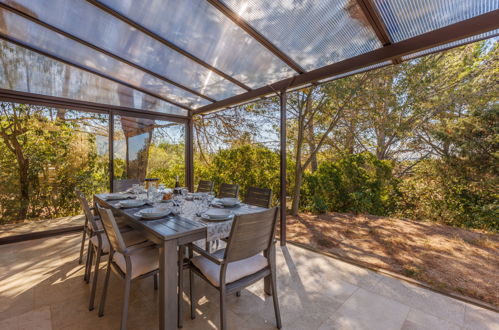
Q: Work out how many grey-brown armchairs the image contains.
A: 8